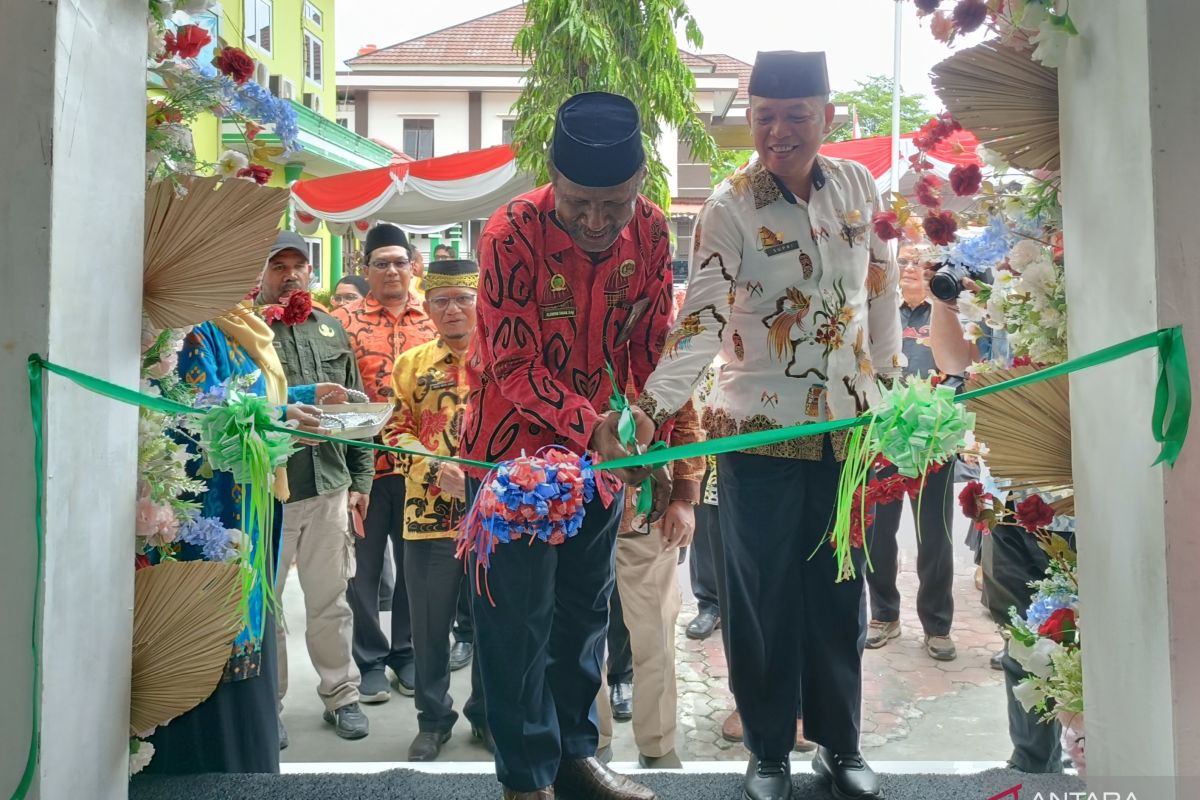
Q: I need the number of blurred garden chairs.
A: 0